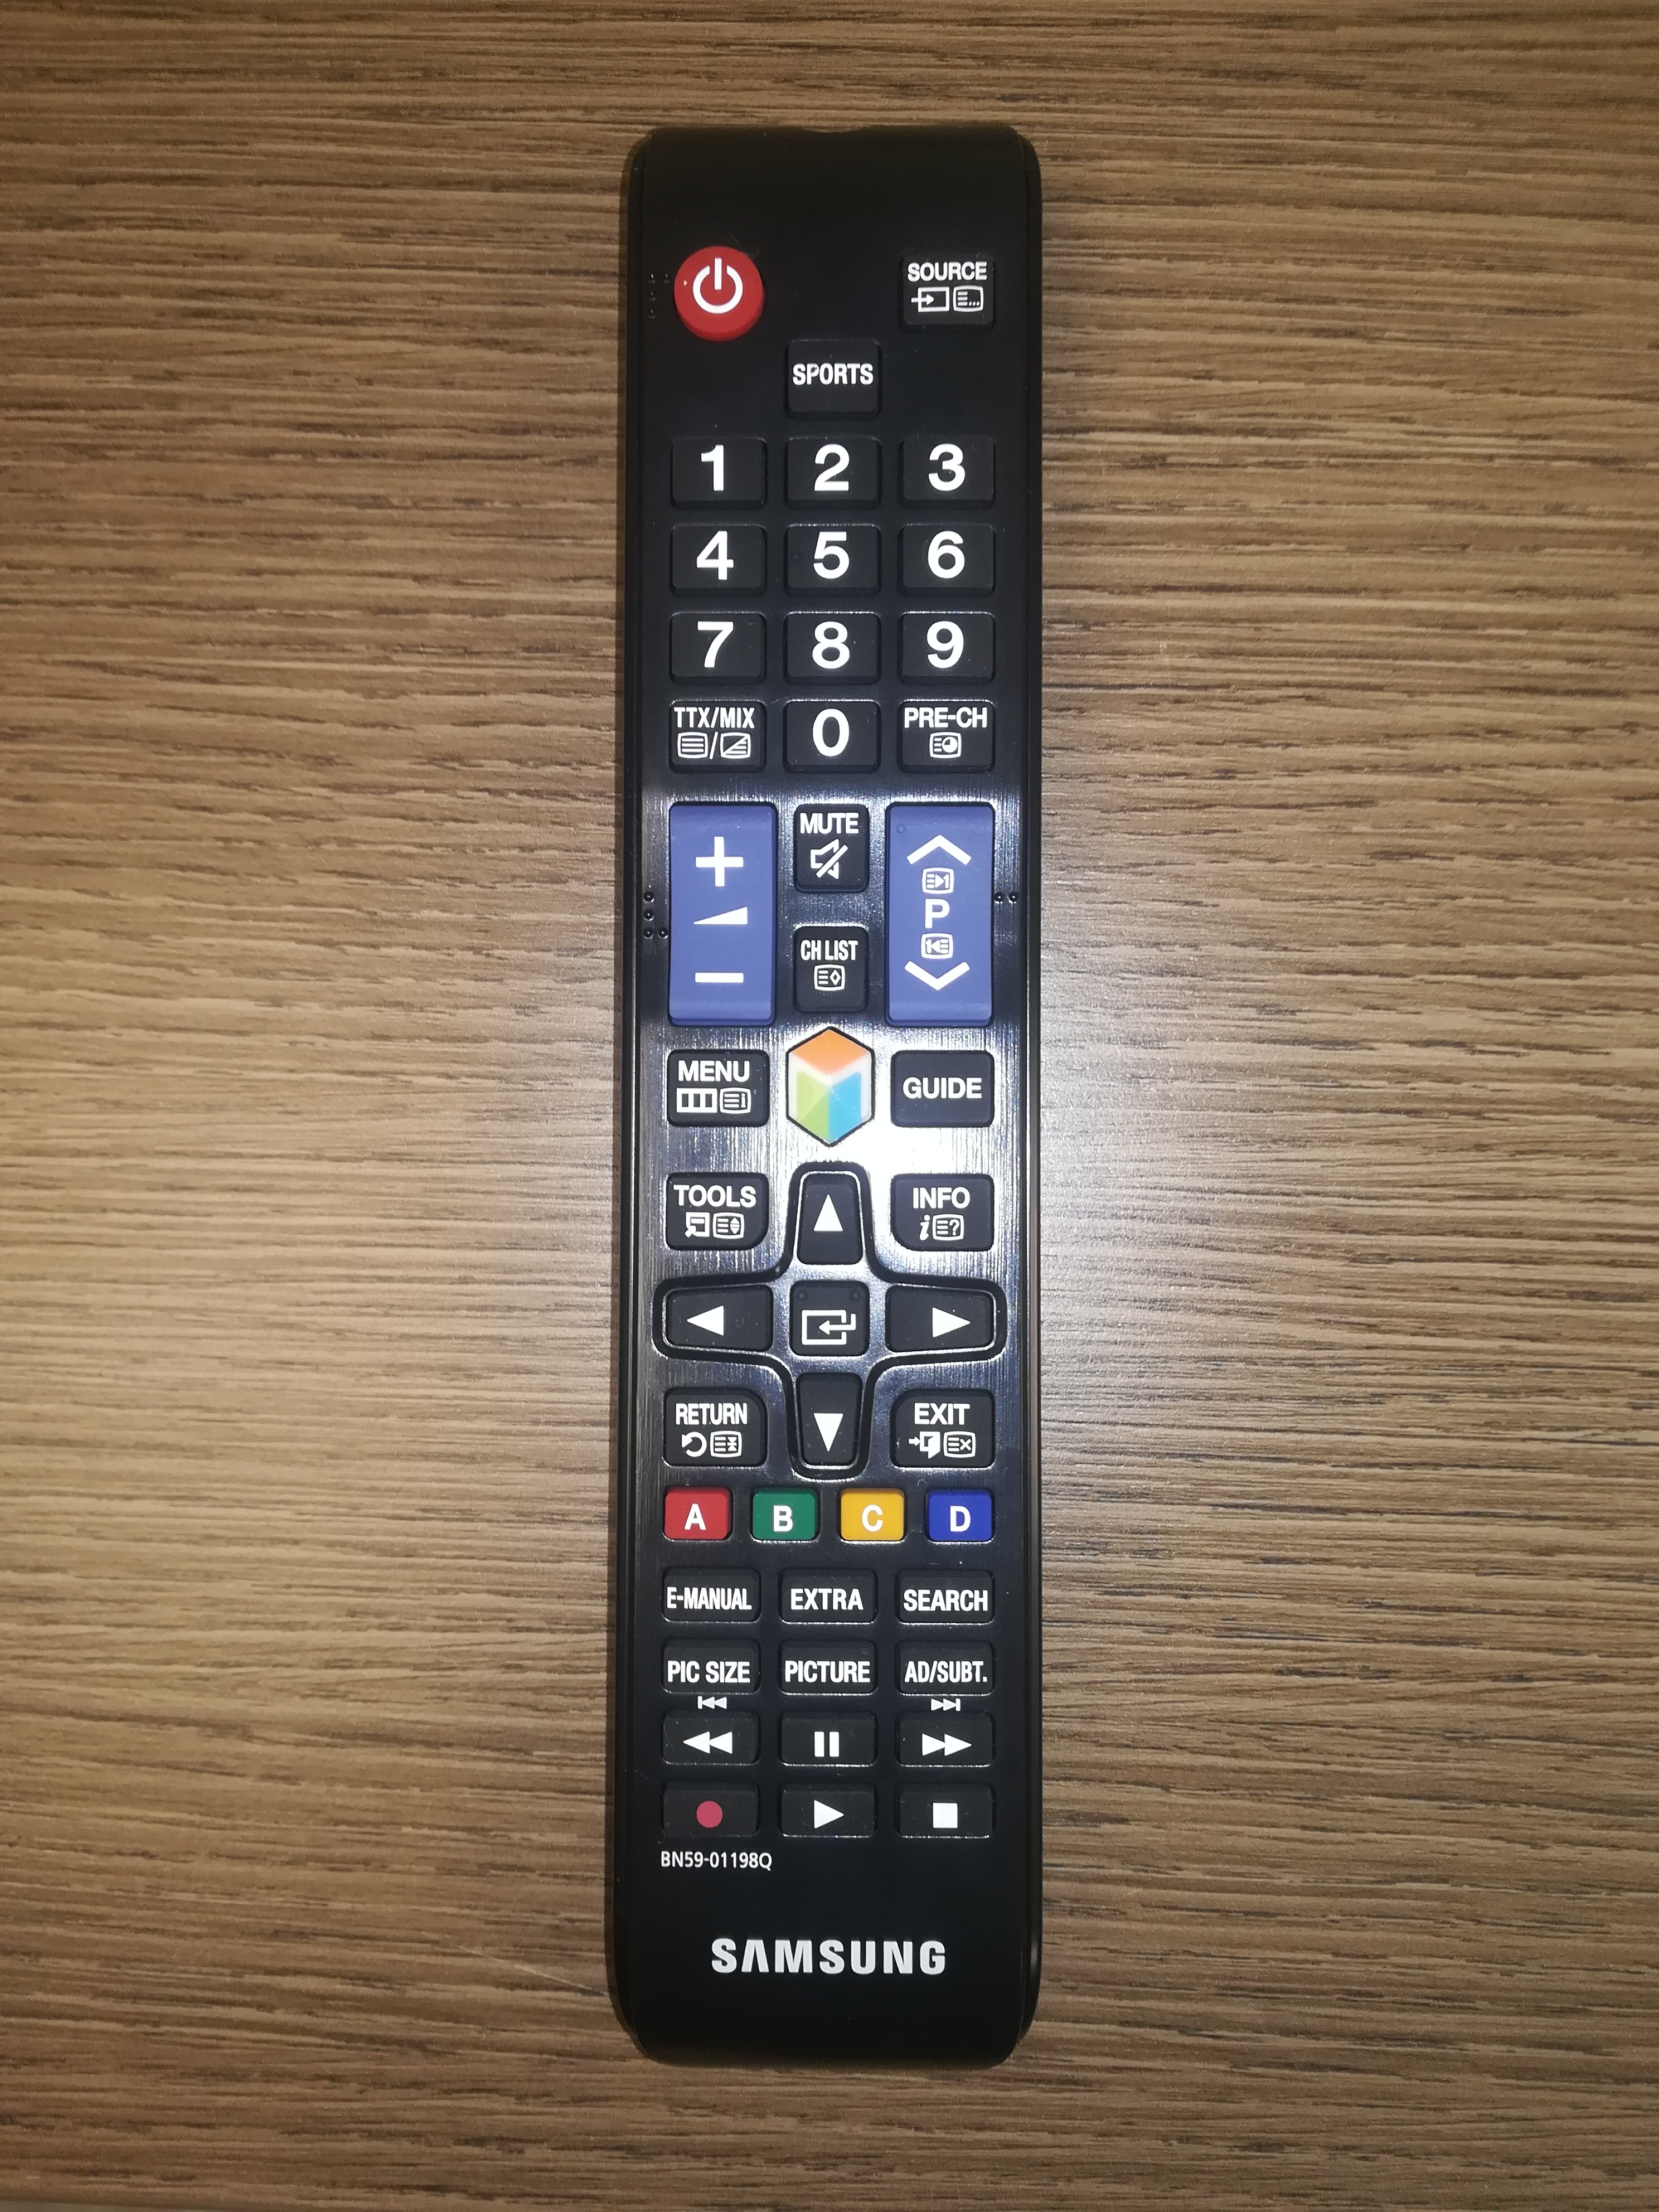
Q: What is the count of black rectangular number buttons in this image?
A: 10